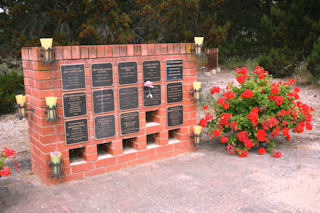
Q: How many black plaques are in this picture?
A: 14